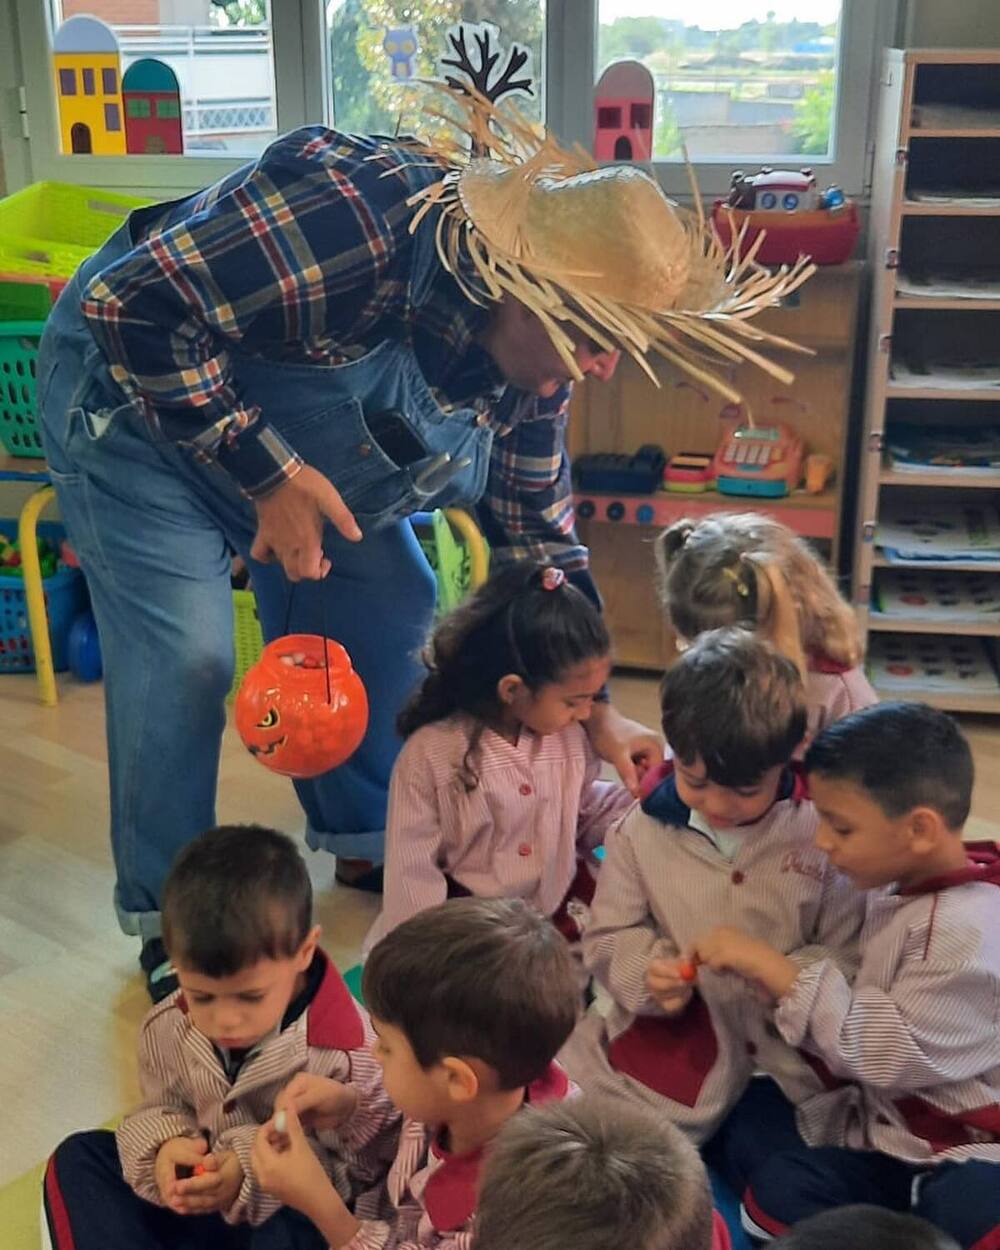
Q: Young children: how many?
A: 8